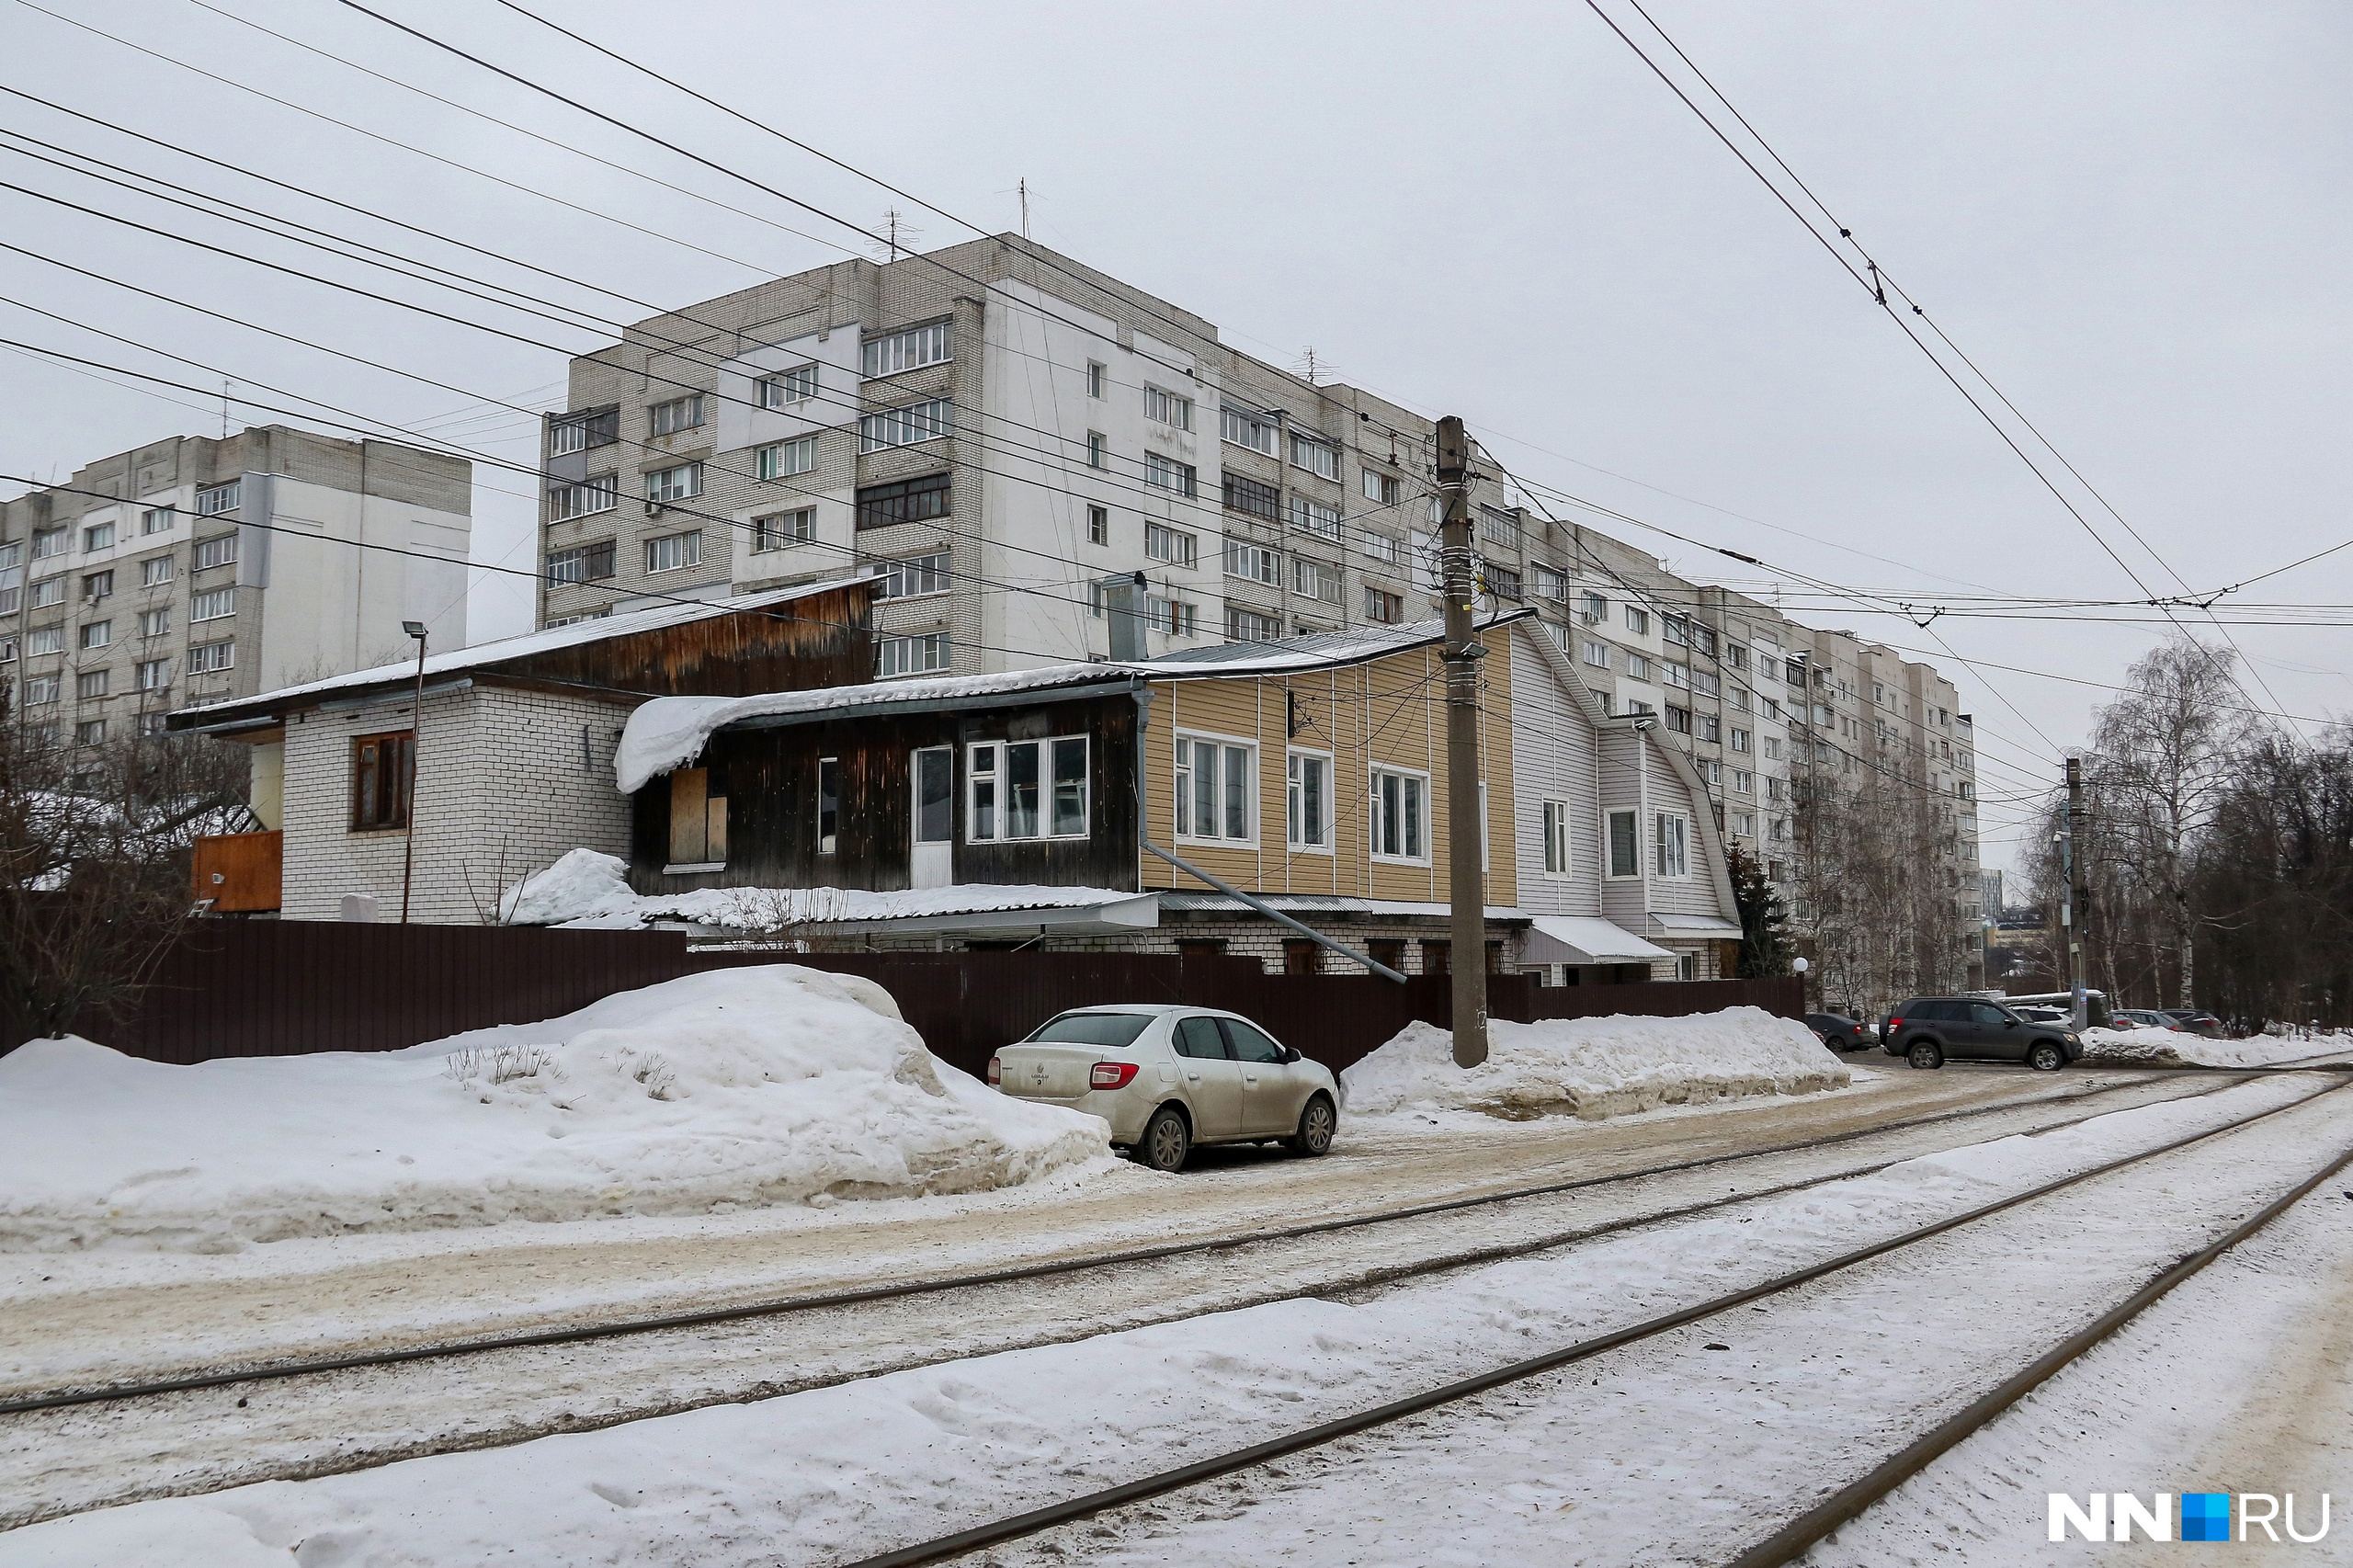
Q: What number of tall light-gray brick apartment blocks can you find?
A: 2